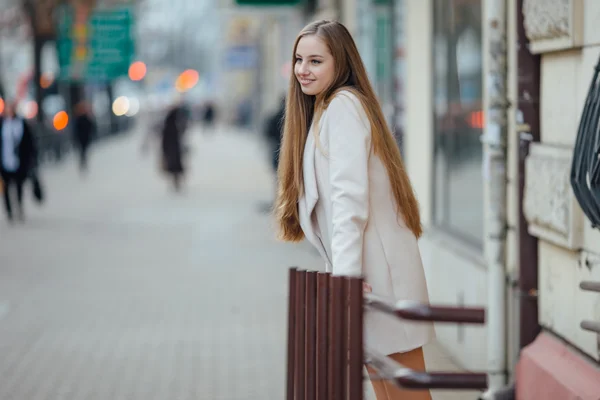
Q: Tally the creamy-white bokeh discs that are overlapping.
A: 2